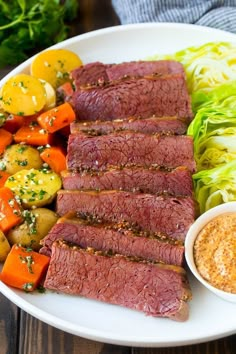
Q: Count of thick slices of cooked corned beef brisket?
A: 8